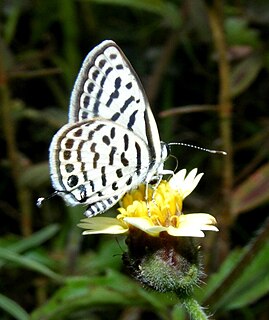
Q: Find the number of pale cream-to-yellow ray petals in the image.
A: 4